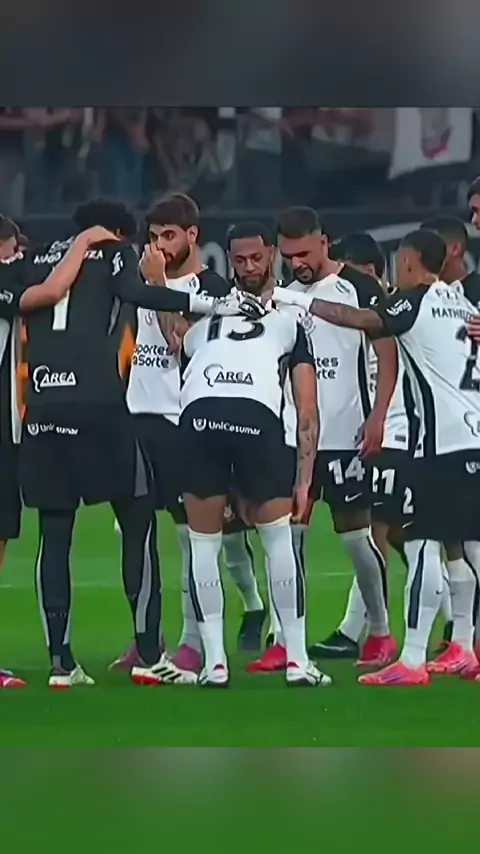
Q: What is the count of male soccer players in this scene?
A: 10